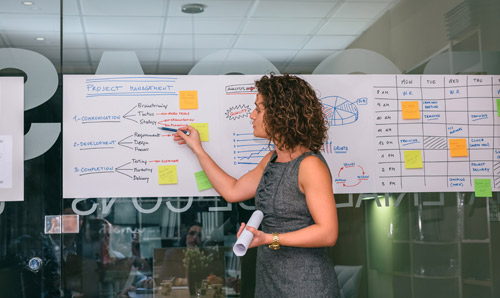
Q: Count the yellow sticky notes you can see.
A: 3